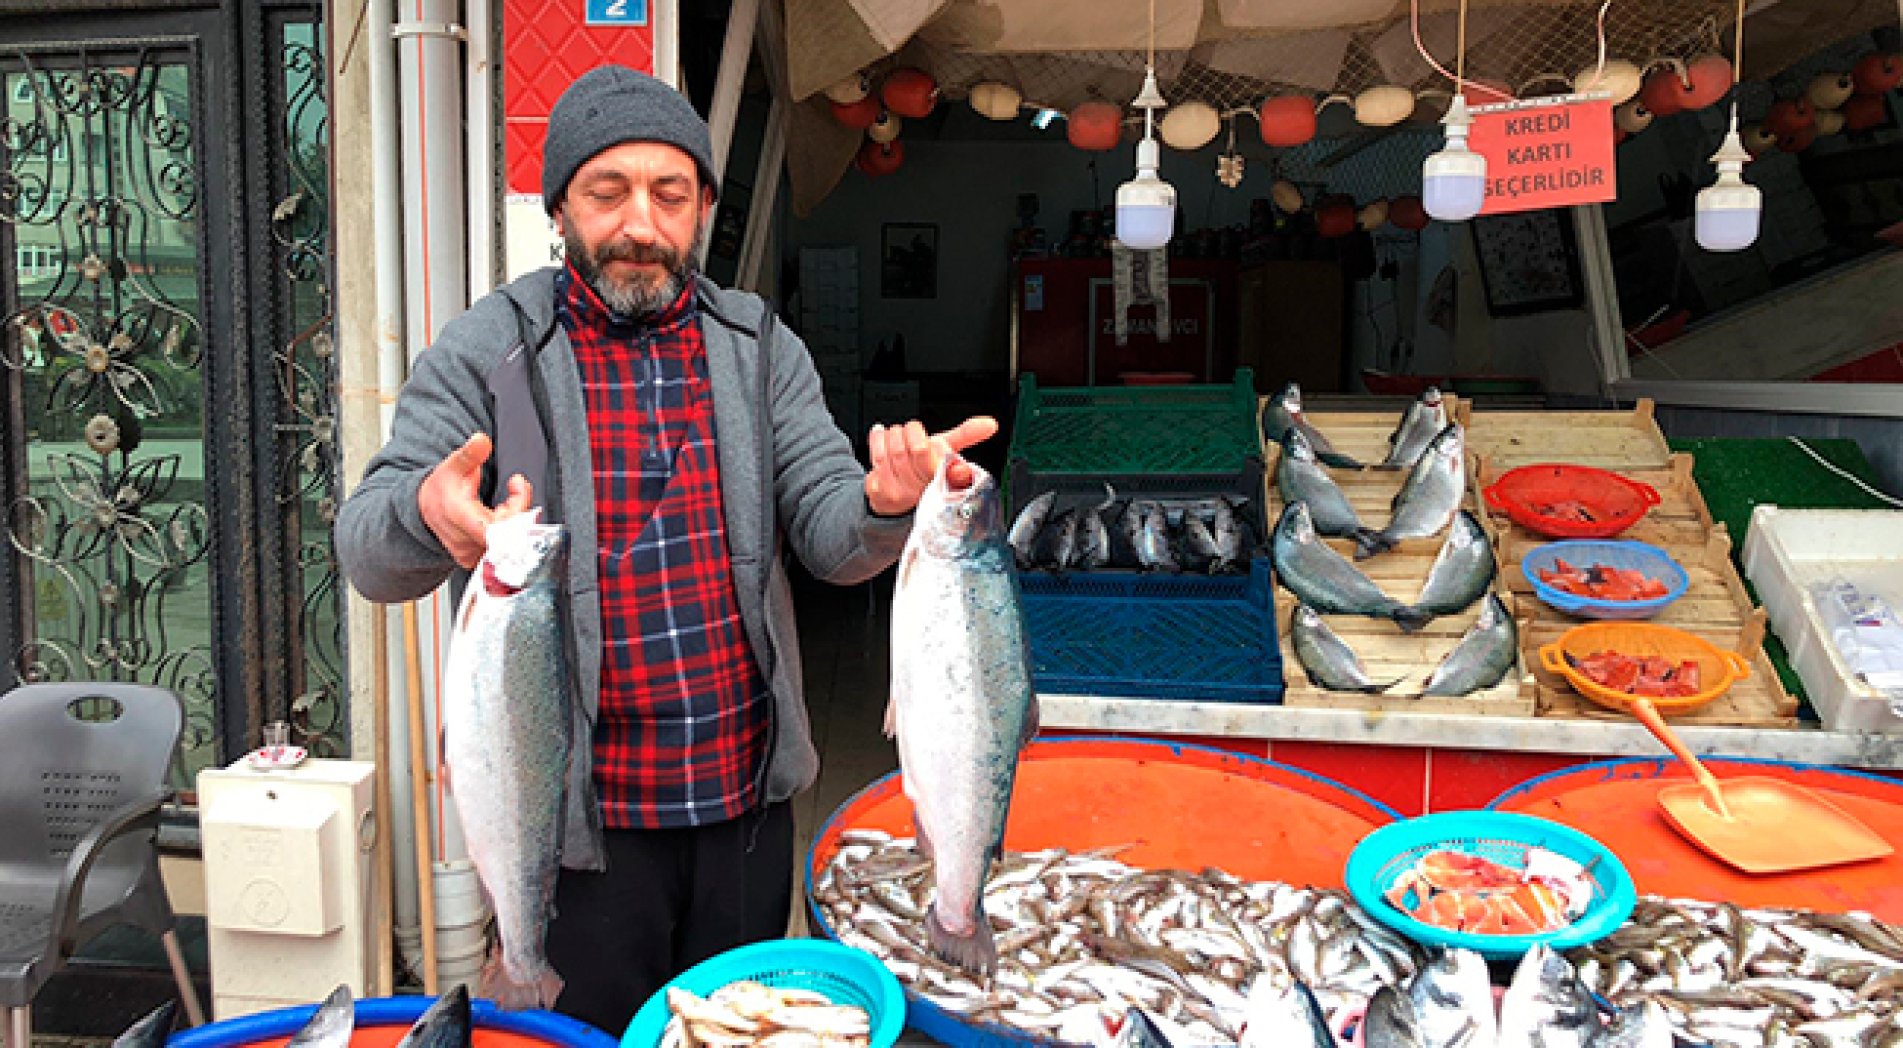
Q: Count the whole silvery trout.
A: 2